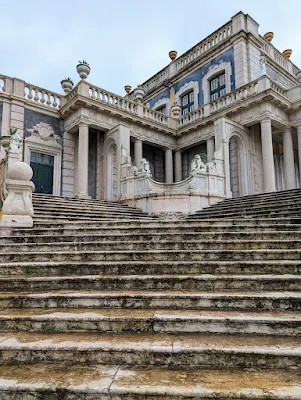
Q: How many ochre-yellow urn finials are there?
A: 4